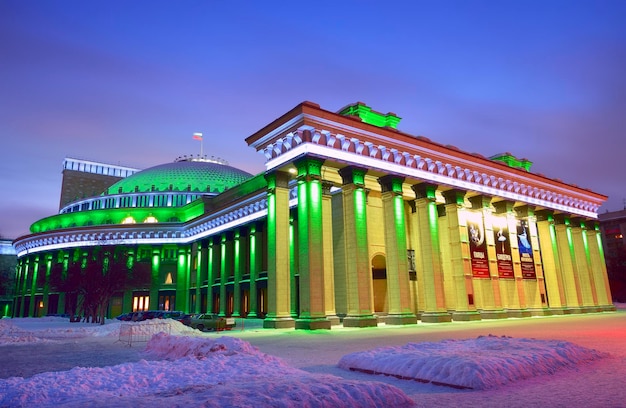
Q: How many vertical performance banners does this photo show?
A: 3